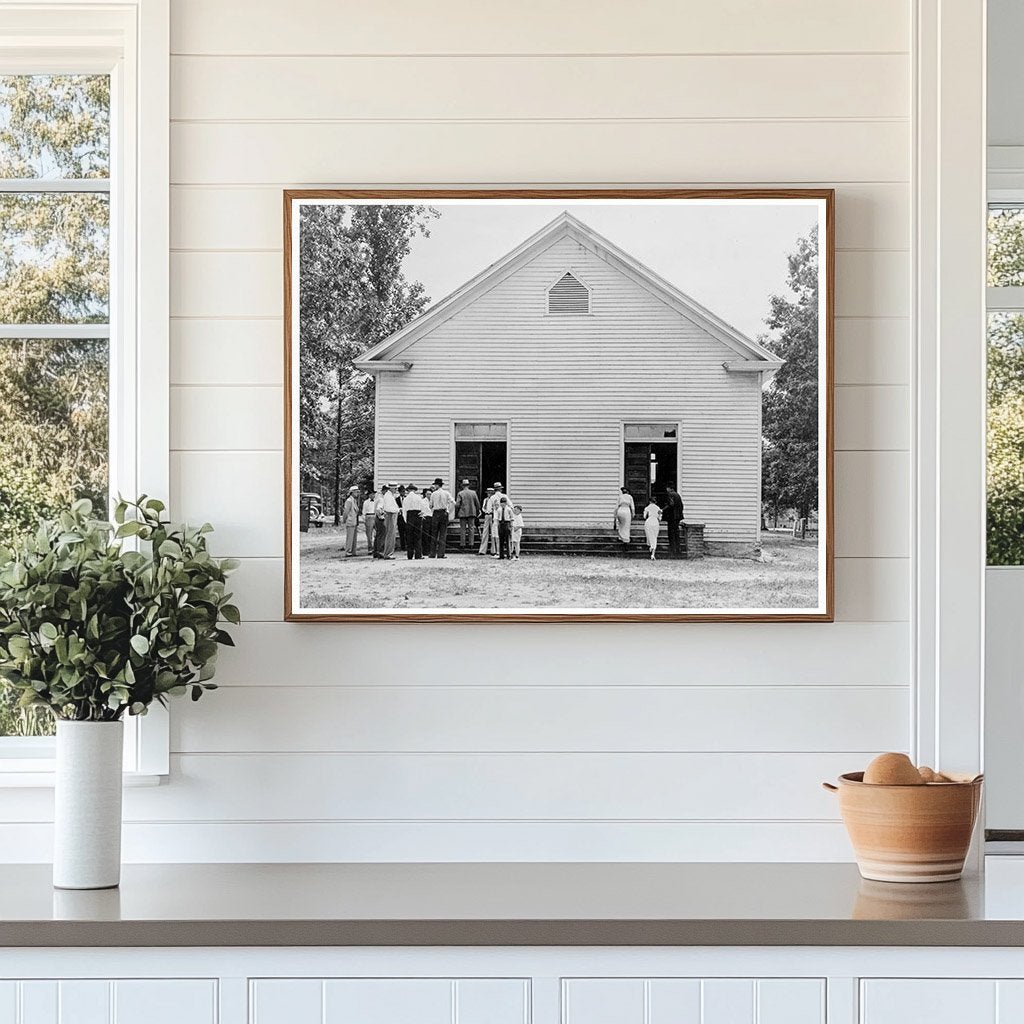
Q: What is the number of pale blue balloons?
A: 0